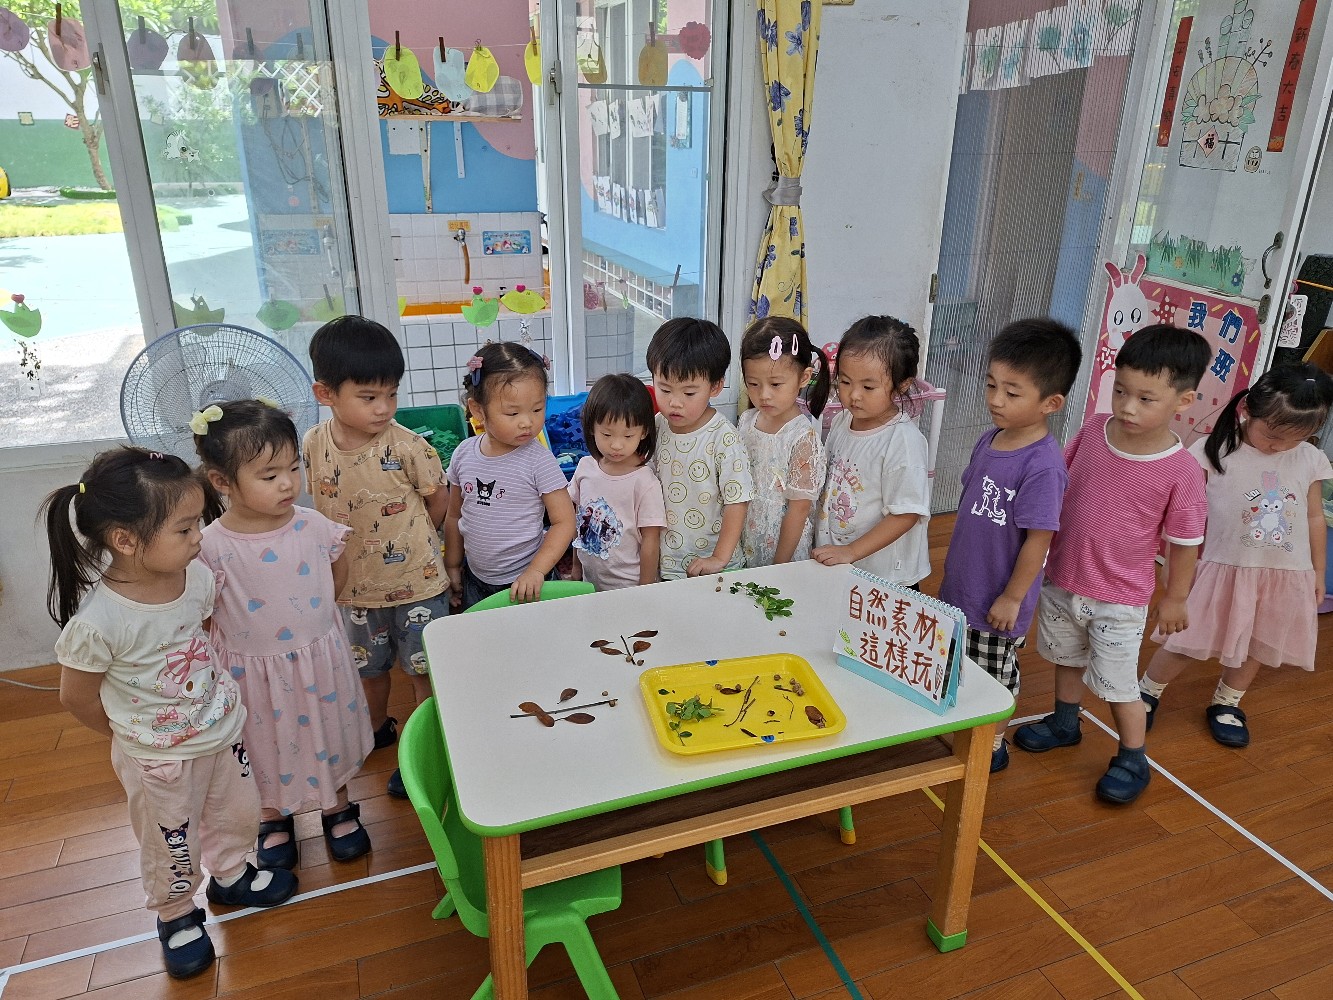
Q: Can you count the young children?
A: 11